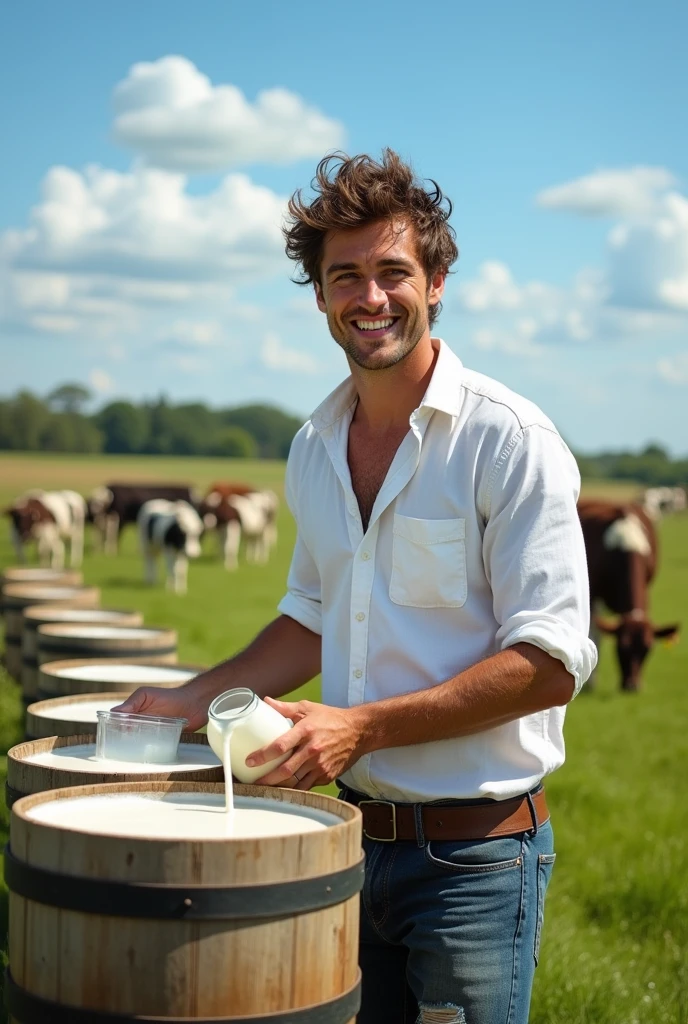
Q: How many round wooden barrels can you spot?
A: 8